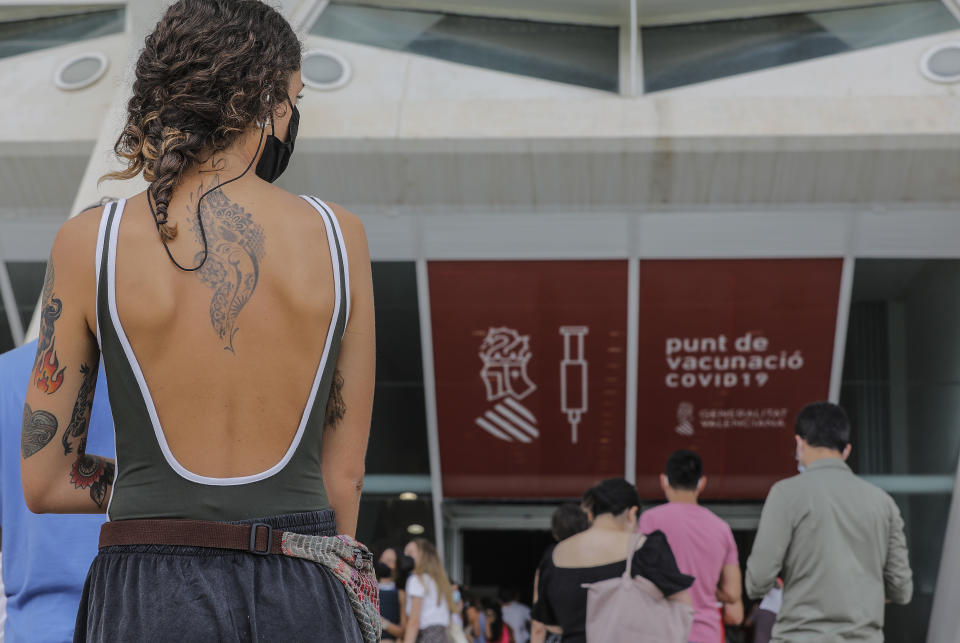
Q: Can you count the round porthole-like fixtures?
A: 3